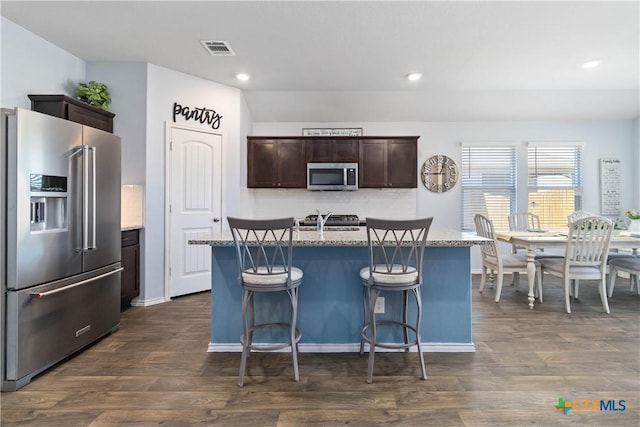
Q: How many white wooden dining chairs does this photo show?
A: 5